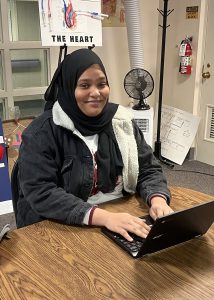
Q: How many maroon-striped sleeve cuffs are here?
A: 2